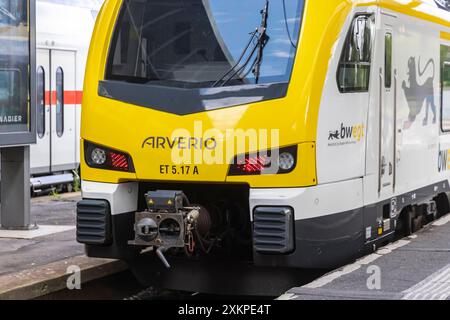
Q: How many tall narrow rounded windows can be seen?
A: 2